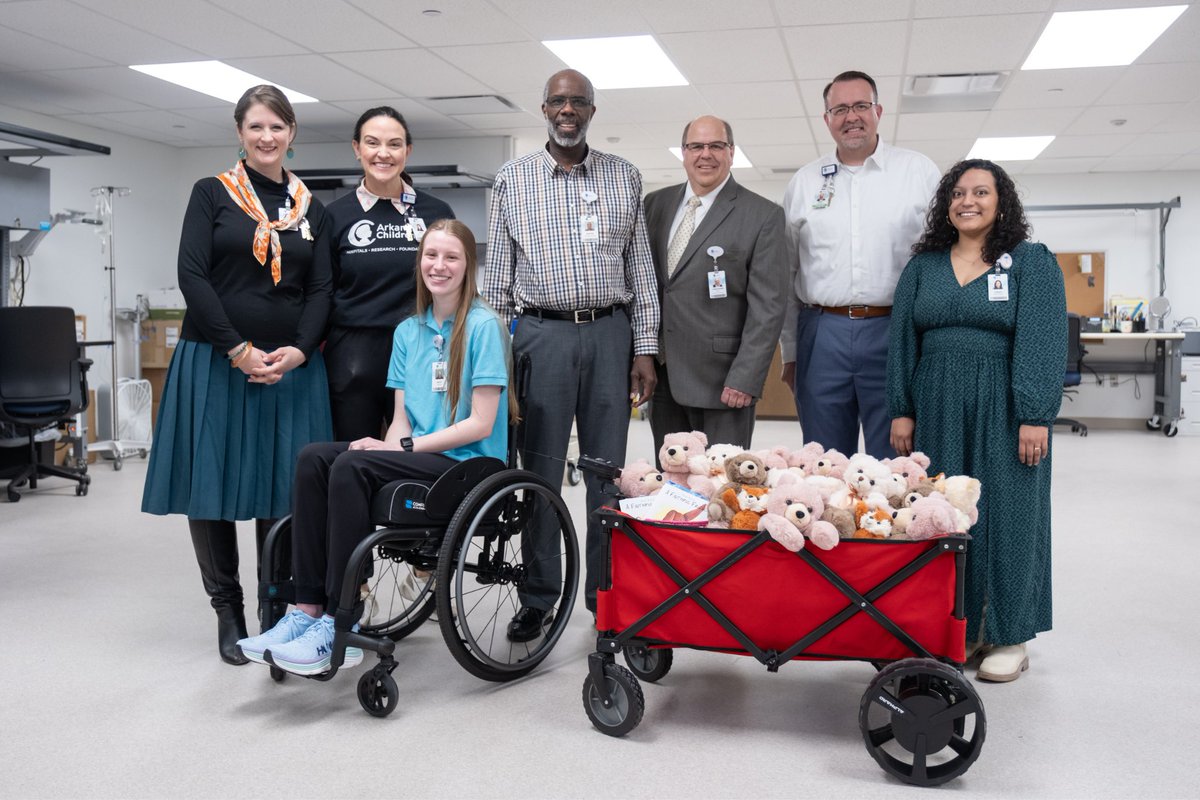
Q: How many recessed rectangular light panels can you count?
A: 5